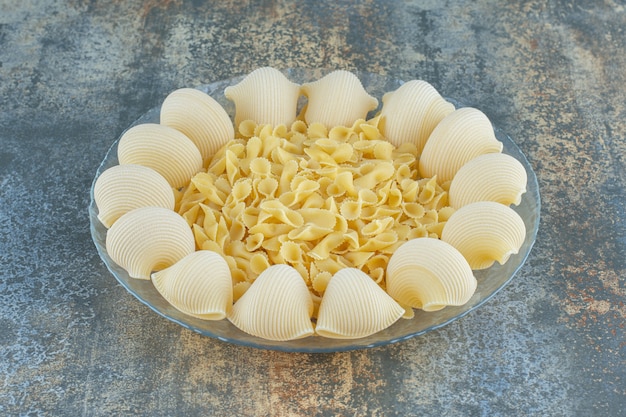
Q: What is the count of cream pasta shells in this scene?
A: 14